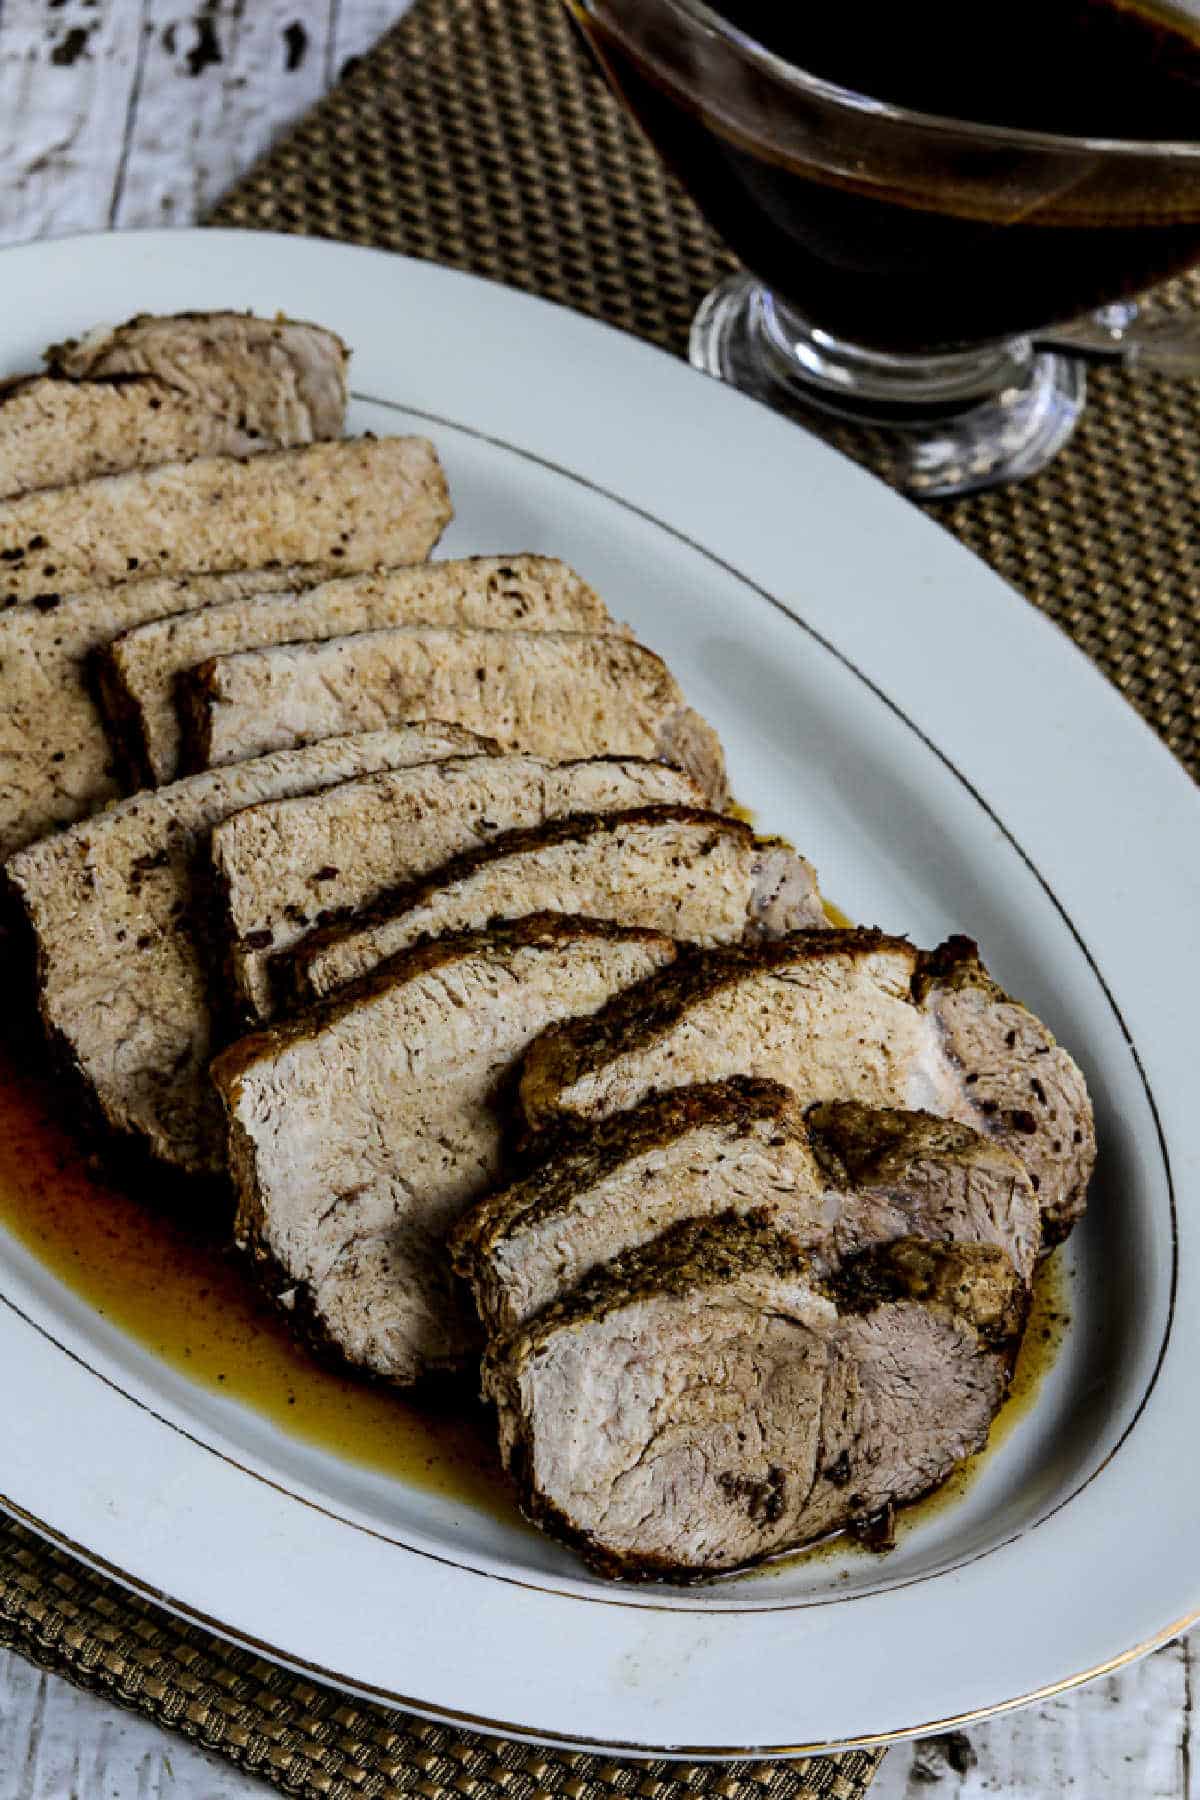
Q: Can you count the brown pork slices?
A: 12